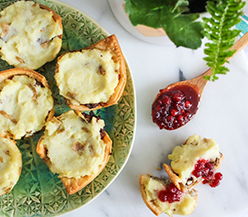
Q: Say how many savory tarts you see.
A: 6